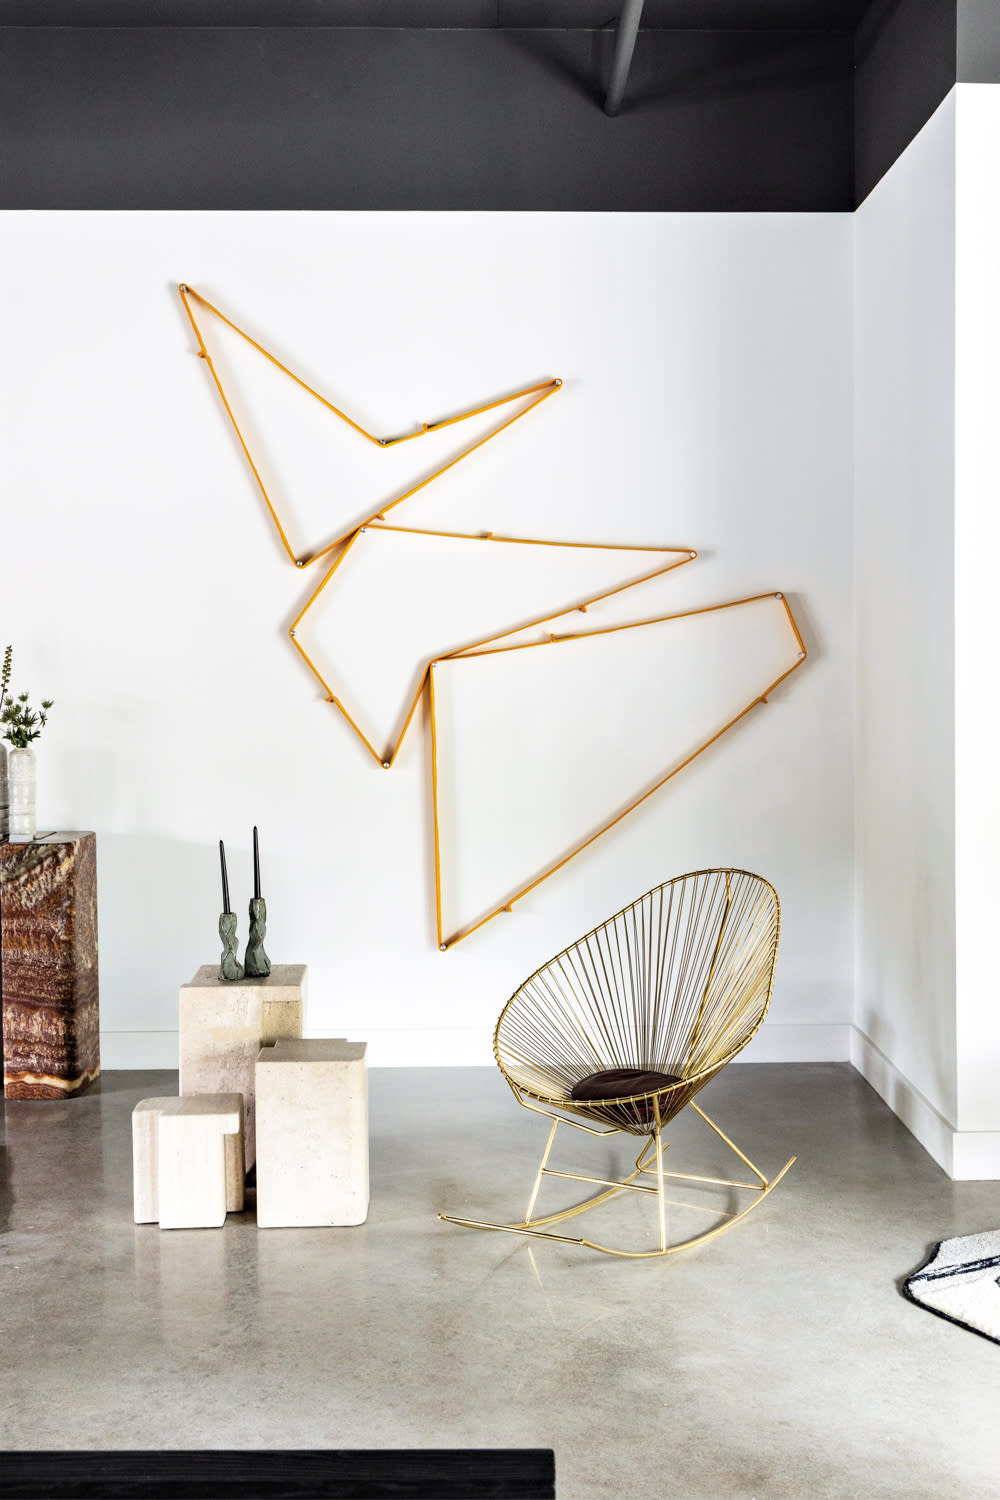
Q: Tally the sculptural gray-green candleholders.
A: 2